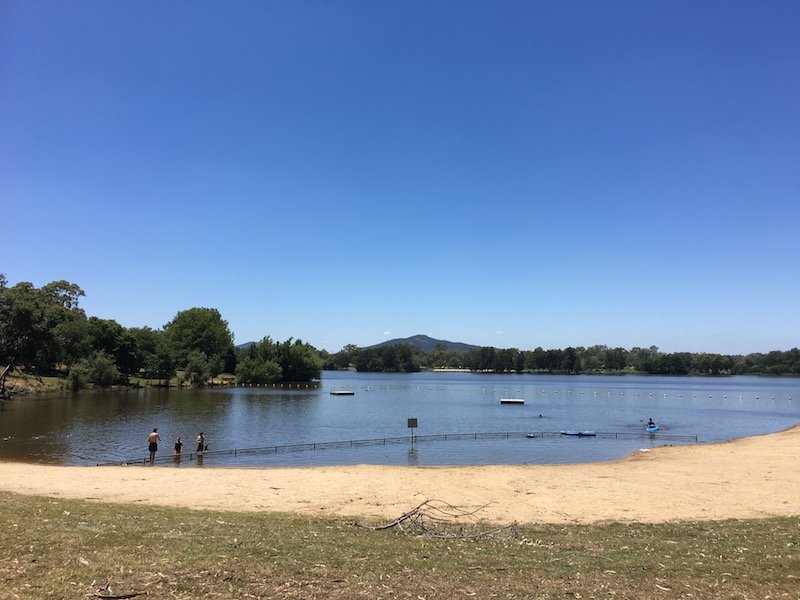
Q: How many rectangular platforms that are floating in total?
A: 2